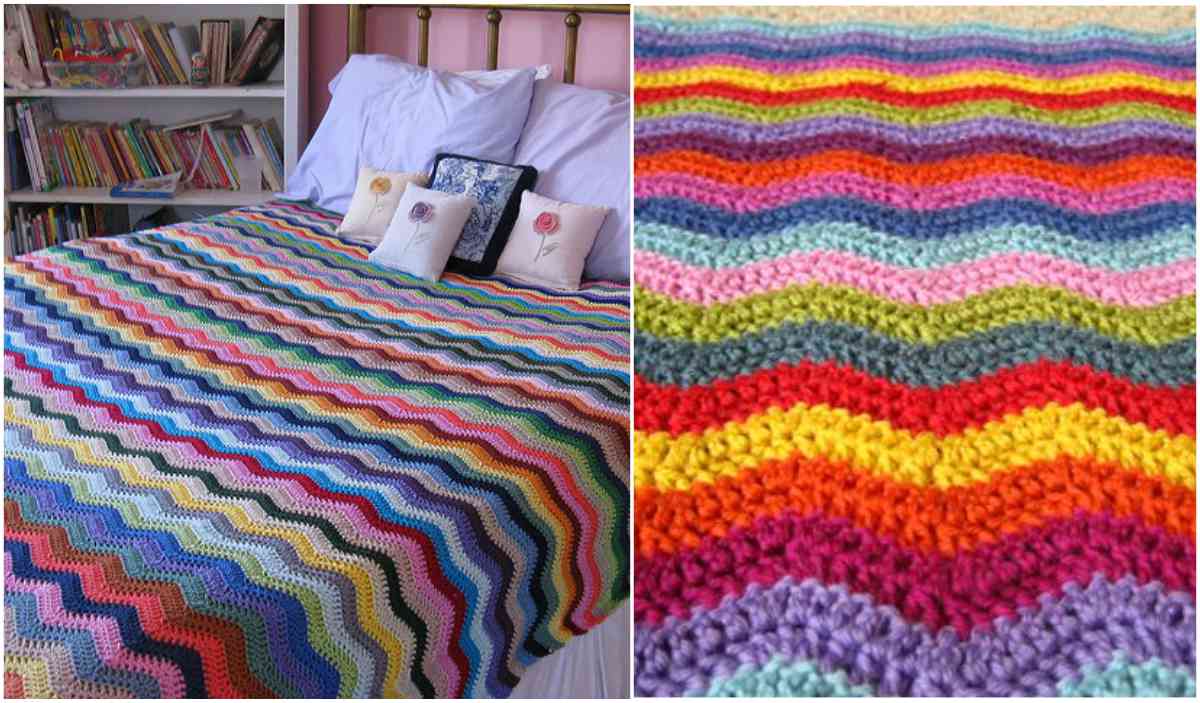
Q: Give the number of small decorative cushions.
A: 4